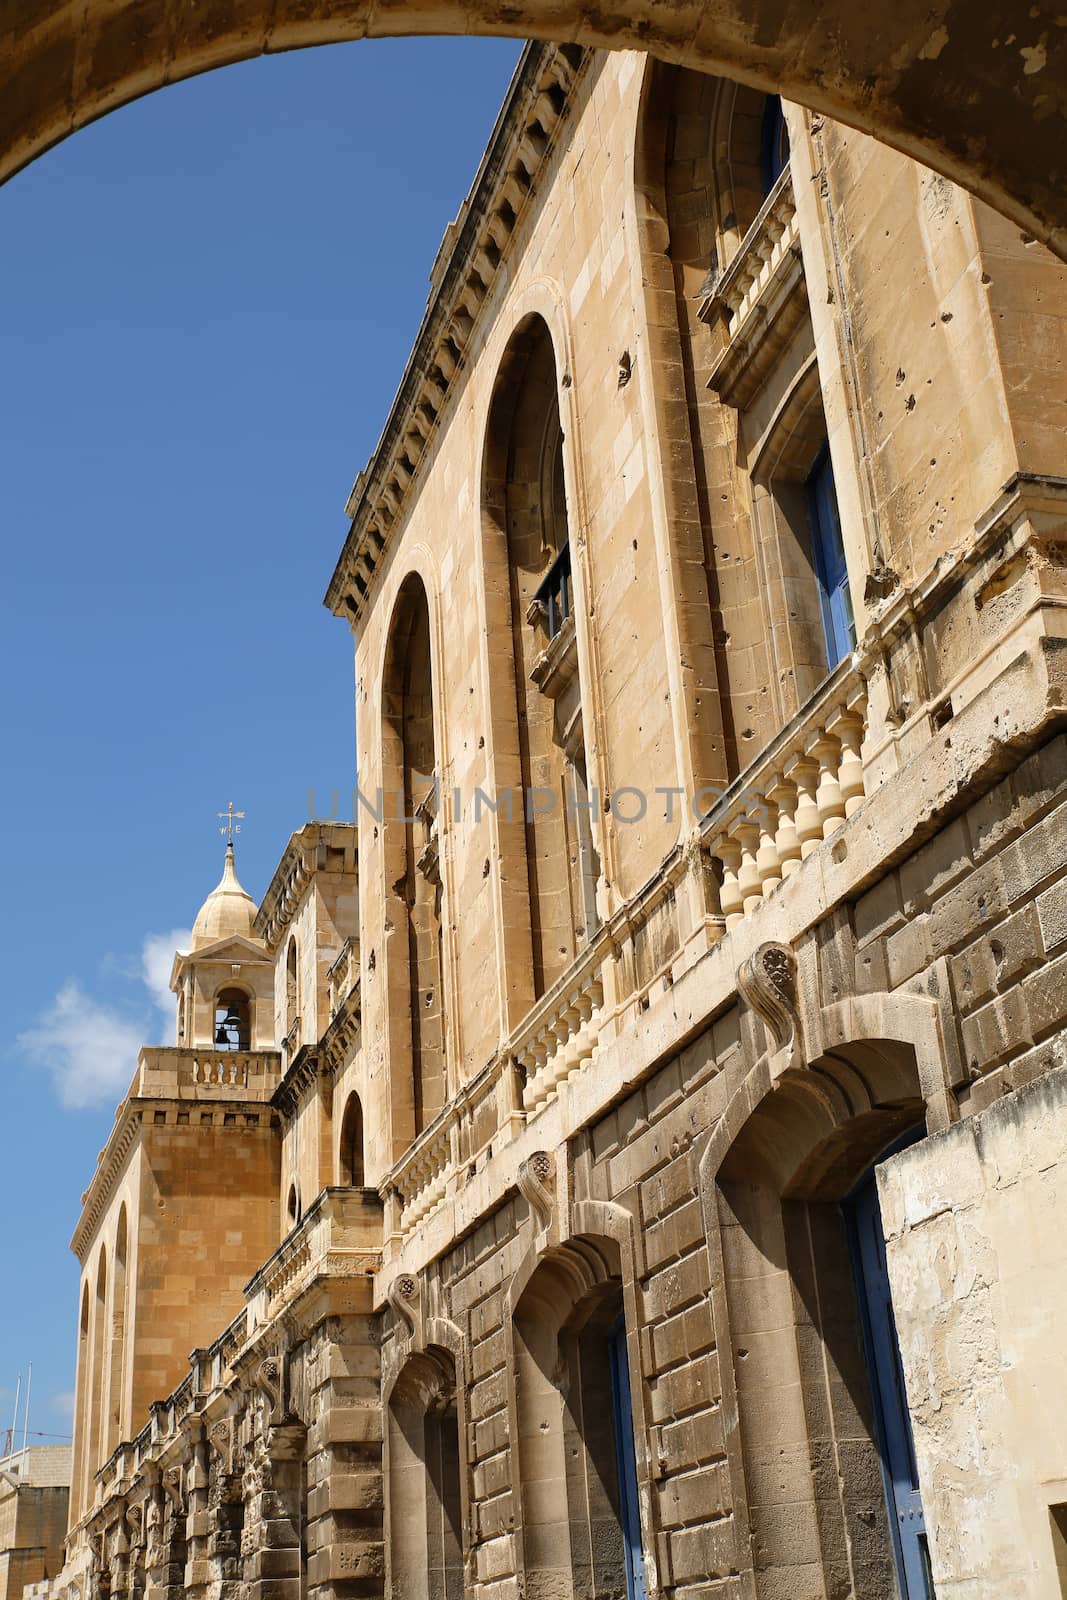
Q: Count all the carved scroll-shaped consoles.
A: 8